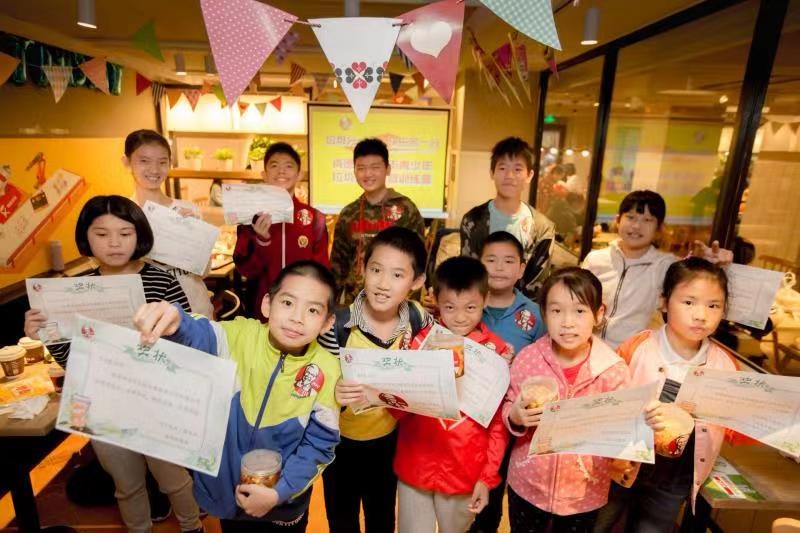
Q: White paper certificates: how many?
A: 9